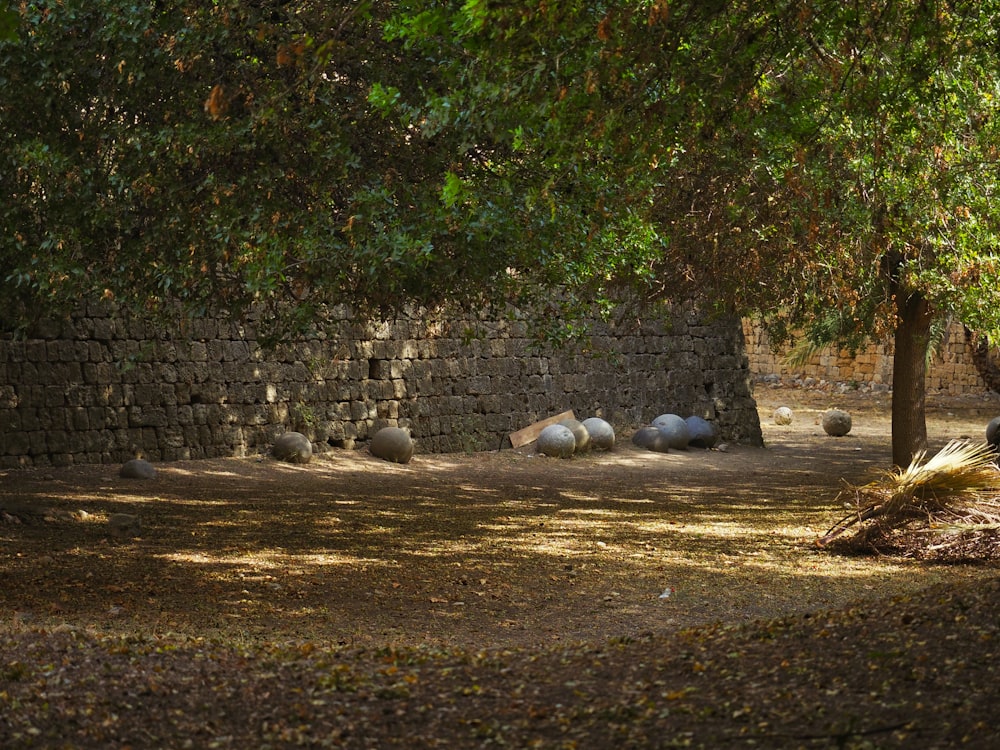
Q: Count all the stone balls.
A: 12